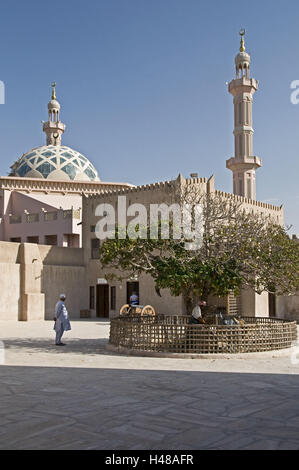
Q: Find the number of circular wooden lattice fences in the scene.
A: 1